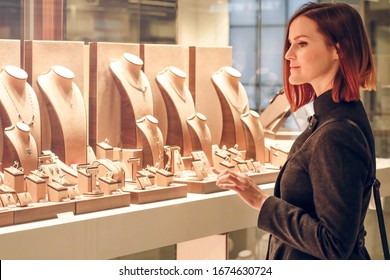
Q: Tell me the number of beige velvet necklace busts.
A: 9